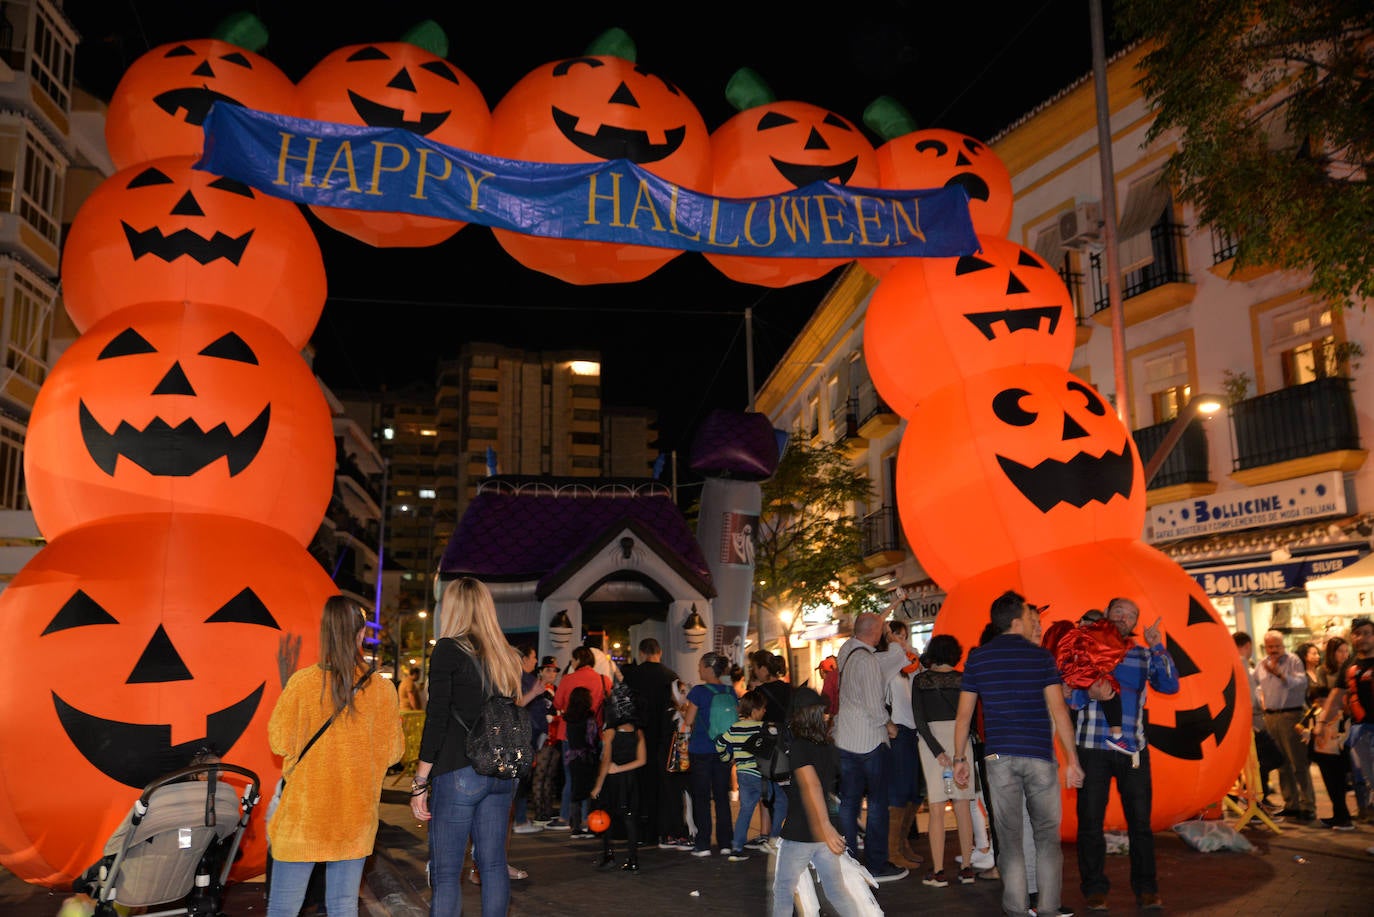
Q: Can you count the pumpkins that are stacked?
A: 11